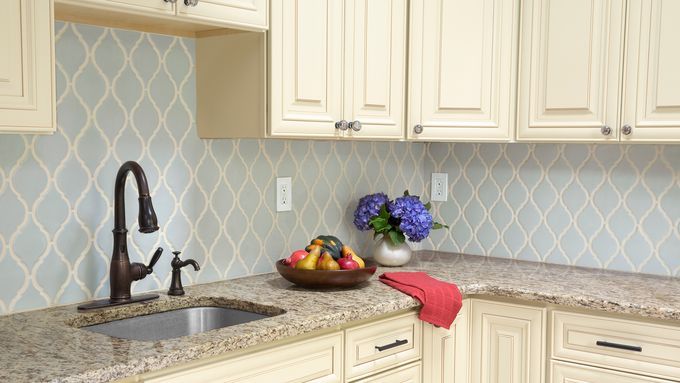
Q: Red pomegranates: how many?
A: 2